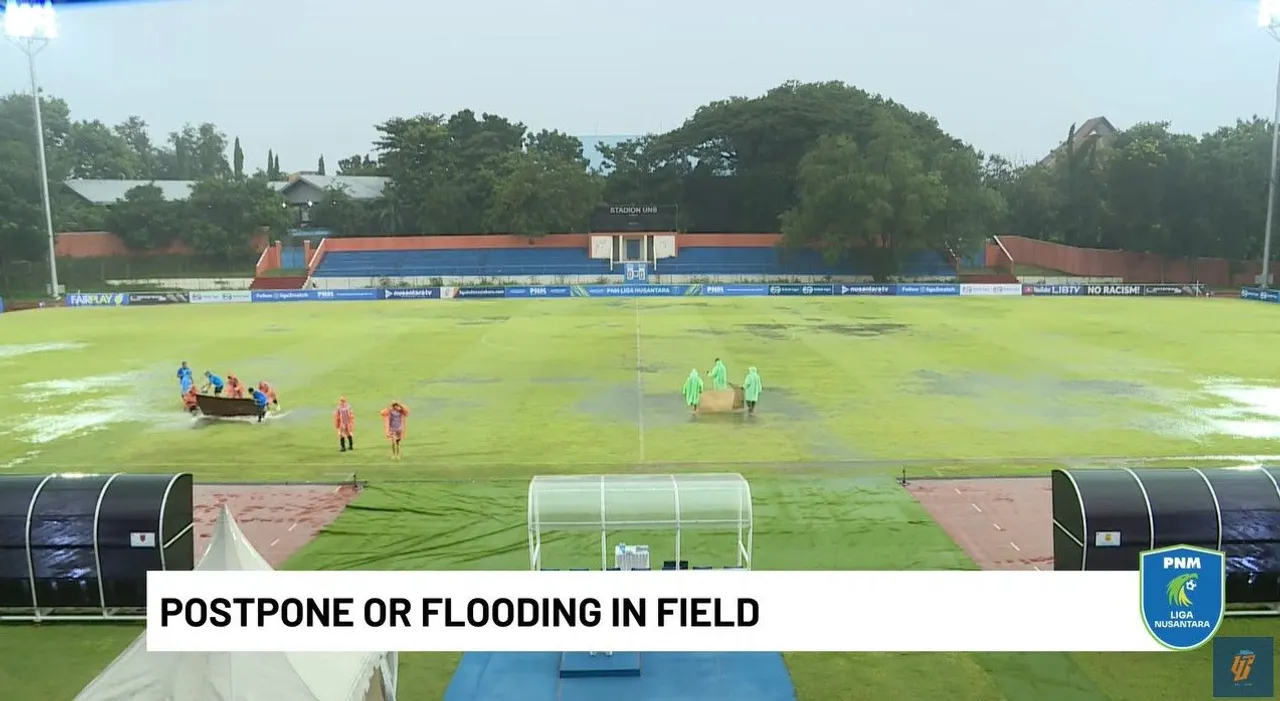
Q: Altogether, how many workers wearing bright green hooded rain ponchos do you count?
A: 3